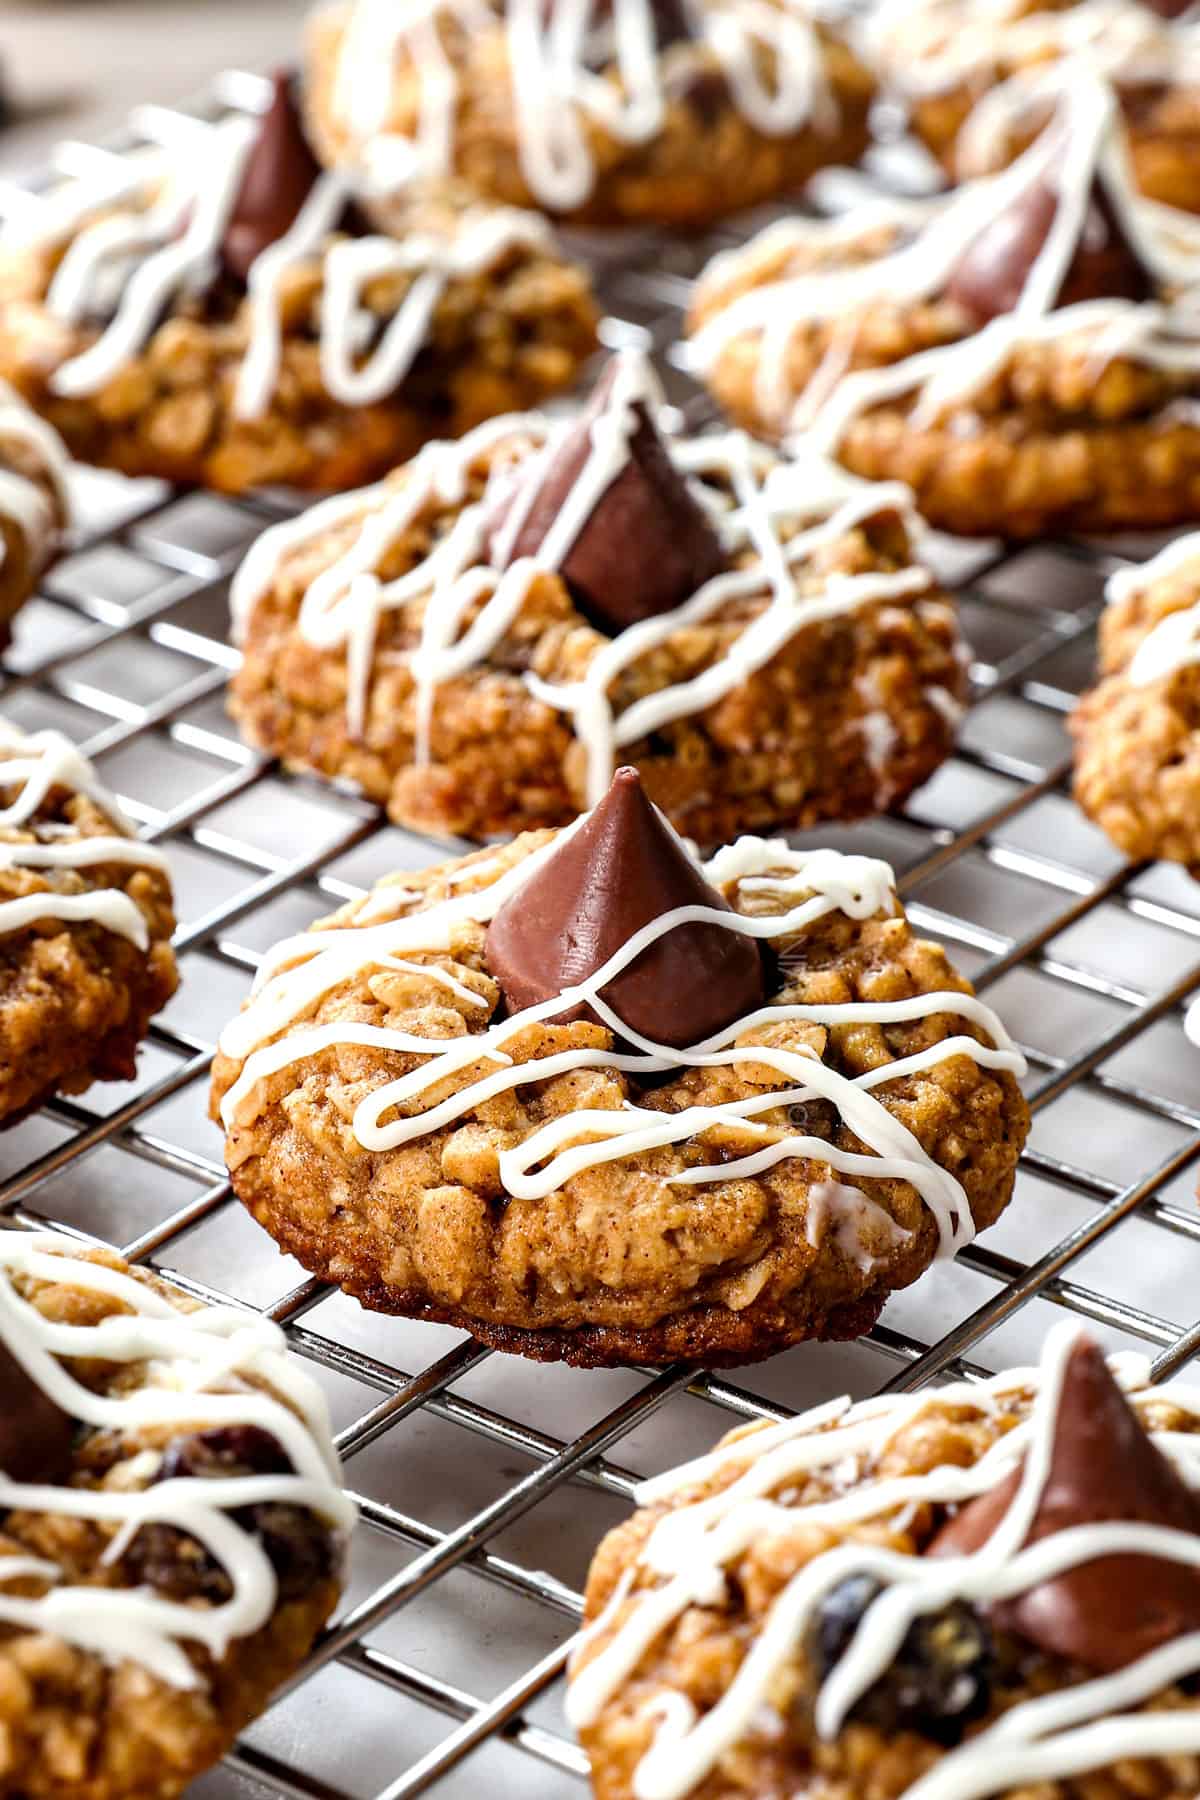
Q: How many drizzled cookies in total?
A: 11